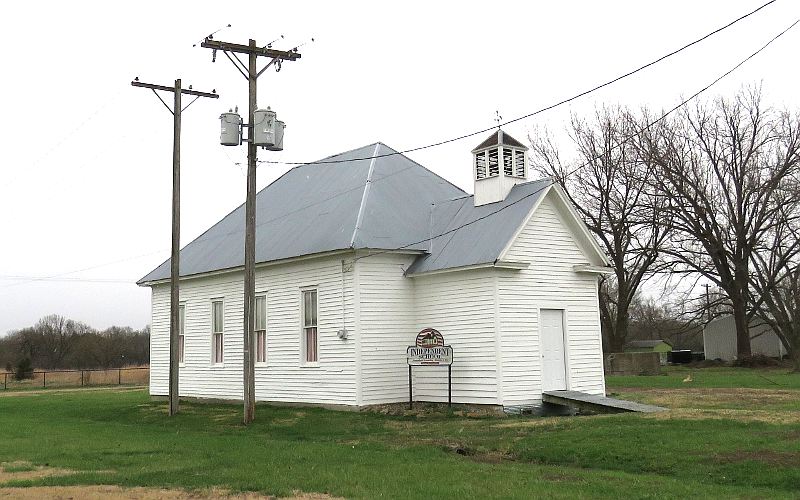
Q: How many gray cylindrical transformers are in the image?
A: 3